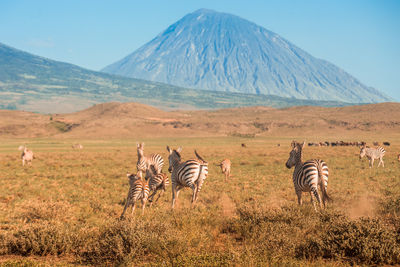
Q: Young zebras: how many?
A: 2